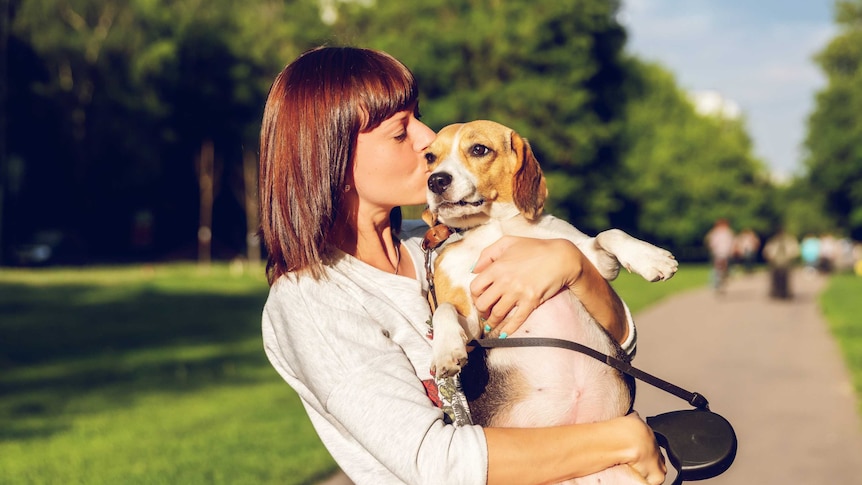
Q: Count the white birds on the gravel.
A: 0